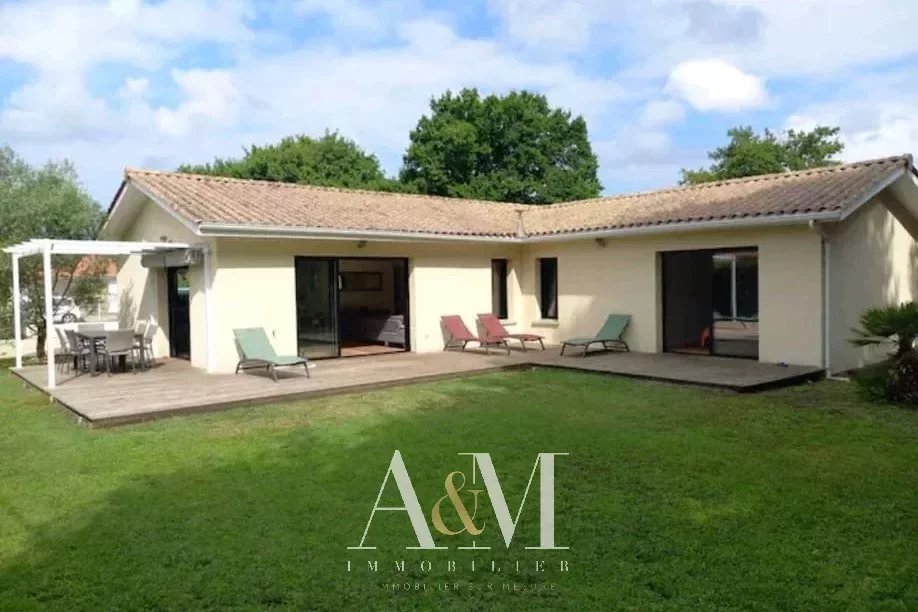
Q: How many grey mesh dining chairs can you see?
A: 6